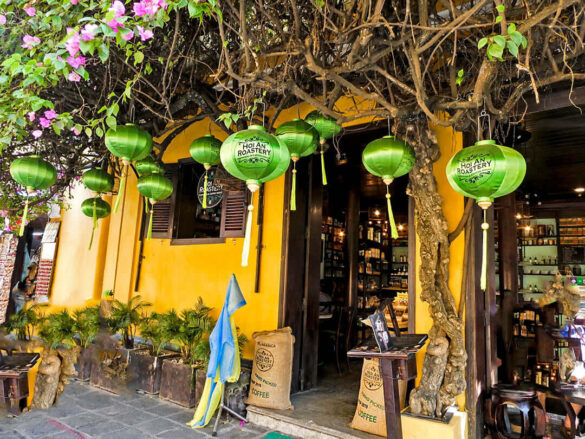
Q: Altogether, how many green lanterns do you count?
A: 12